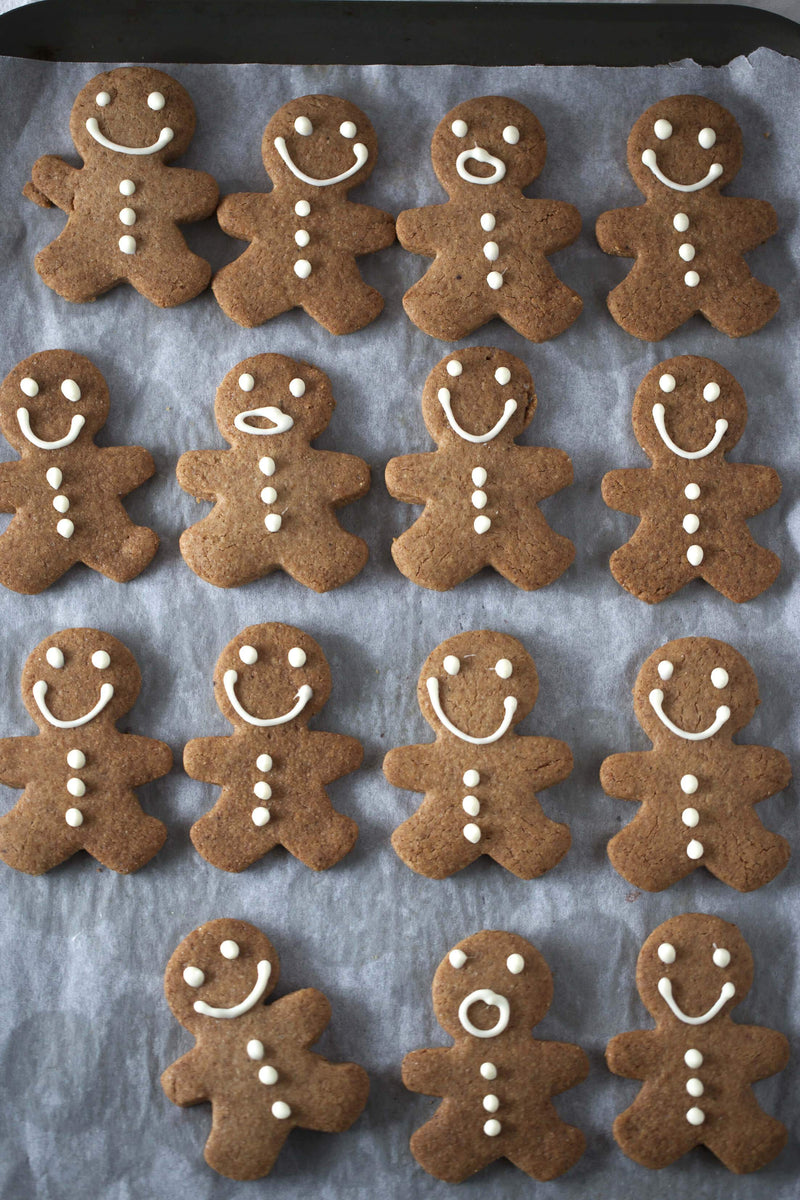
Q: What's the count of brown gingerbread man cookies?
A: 15